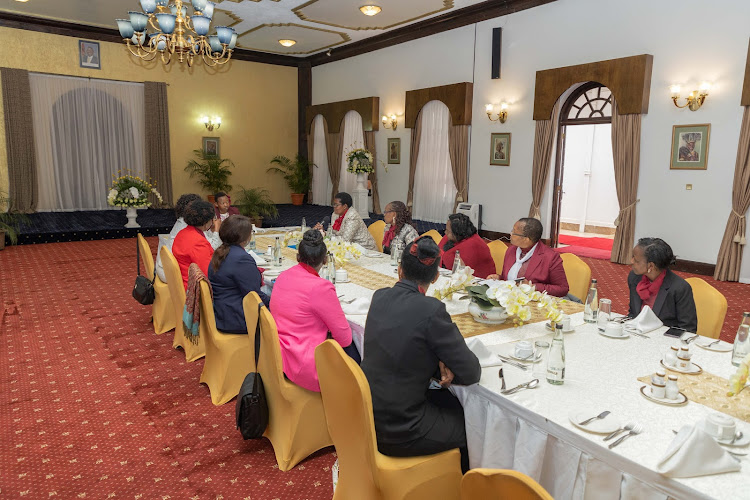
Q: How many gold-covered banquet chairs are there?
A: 11